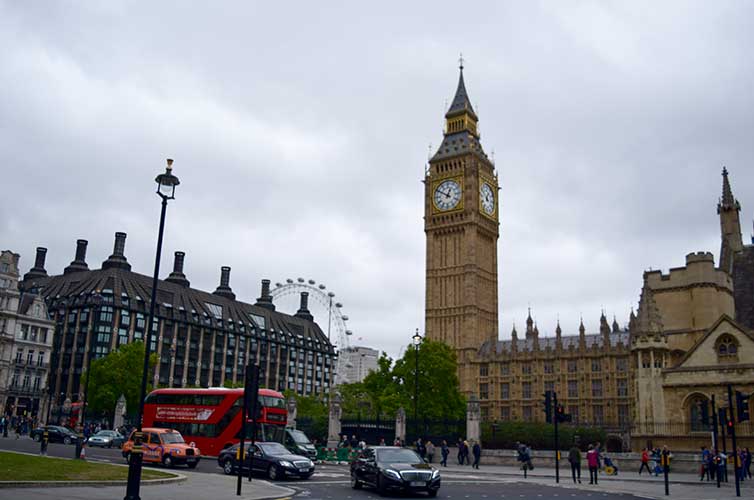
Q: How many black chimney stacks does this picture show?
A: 7